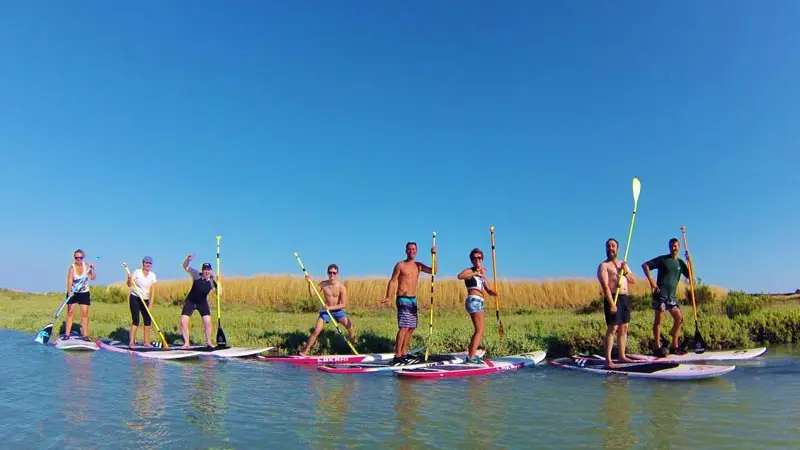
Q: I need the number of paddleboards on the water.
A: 8